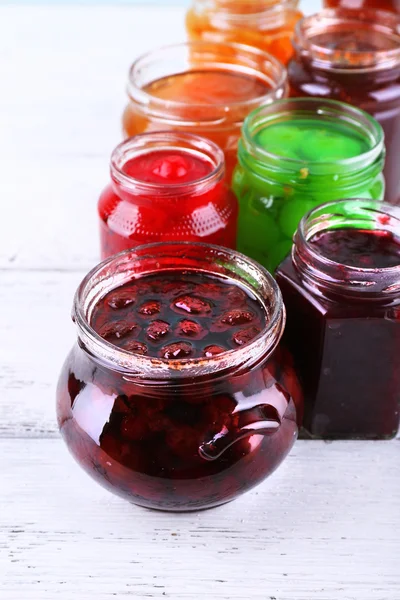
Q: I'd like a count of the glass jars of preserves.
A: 8